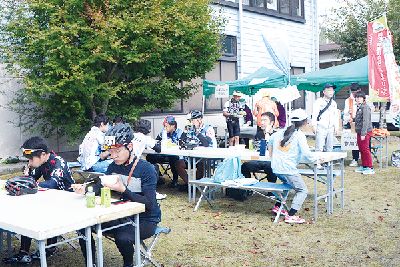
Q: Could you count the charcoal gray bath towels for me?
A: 0